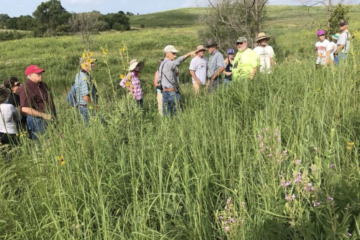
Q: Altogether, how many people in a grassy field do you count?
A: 15